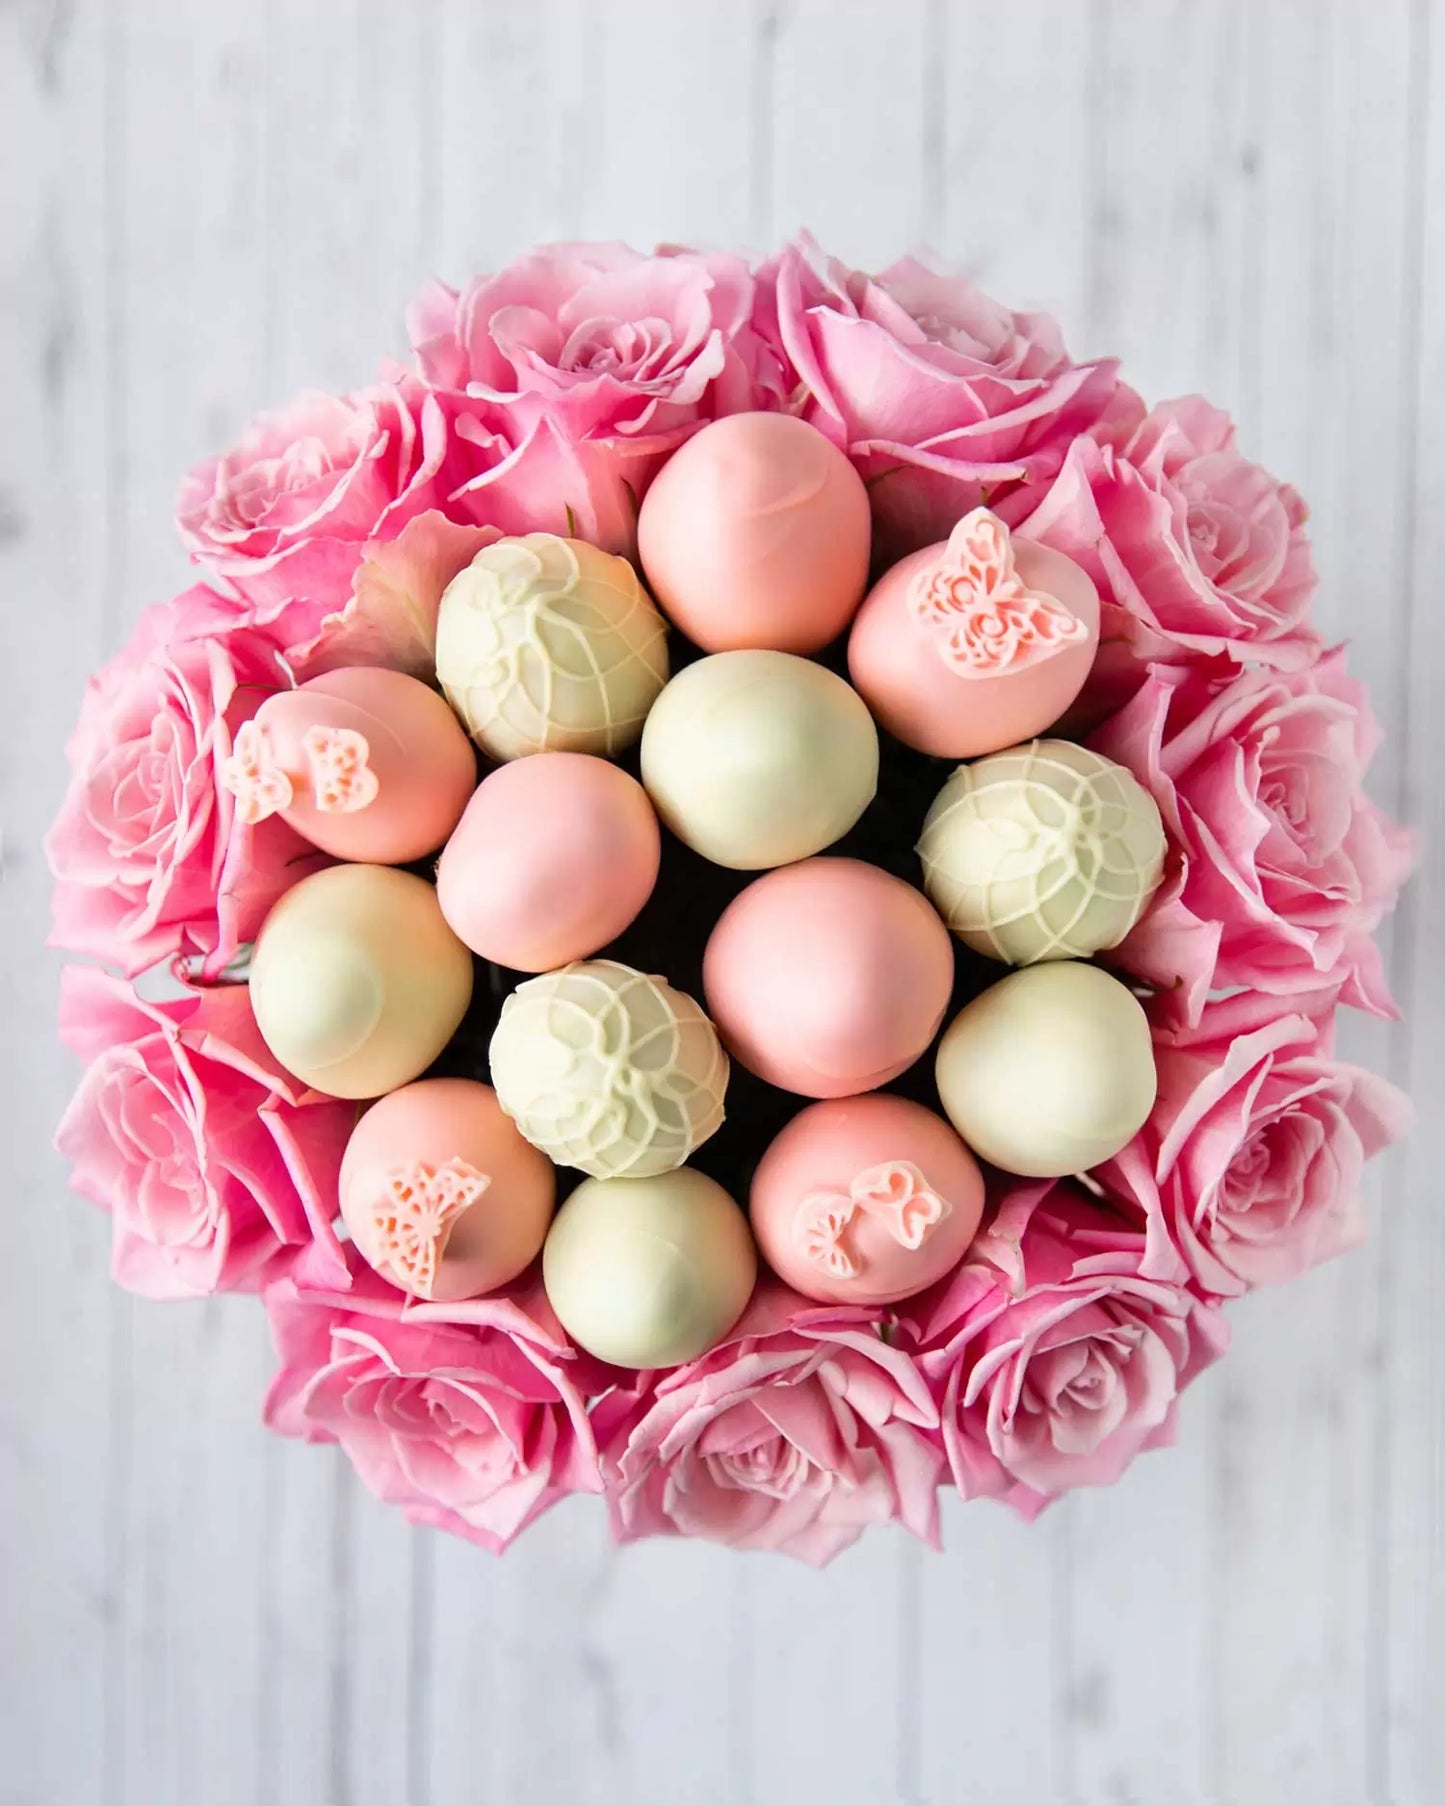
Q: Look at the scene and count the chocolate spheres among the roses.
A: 14